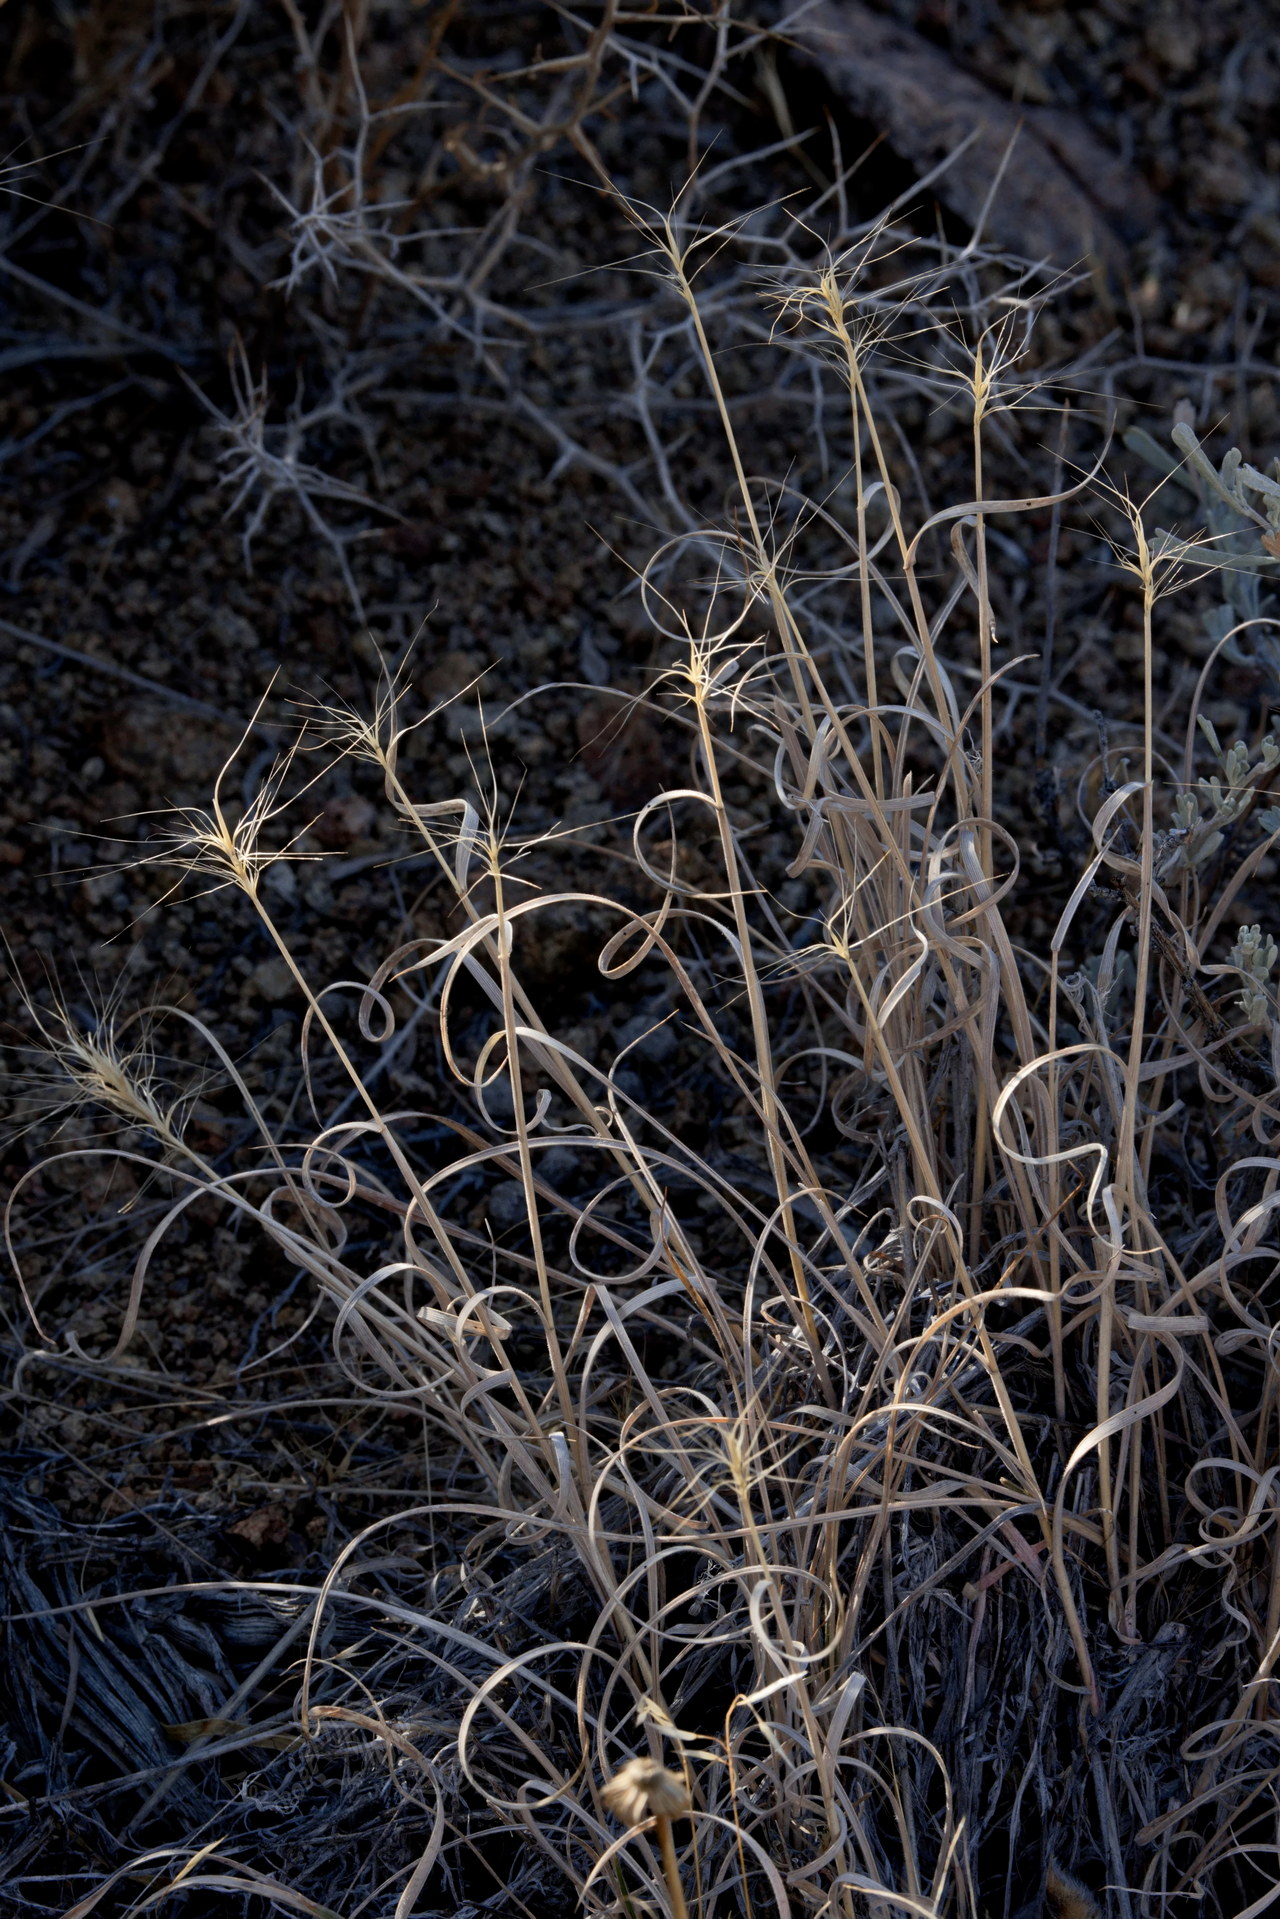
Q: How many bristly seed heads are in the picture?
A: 12